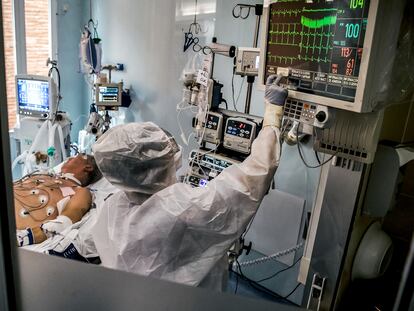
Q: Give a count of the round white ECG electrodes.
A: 4